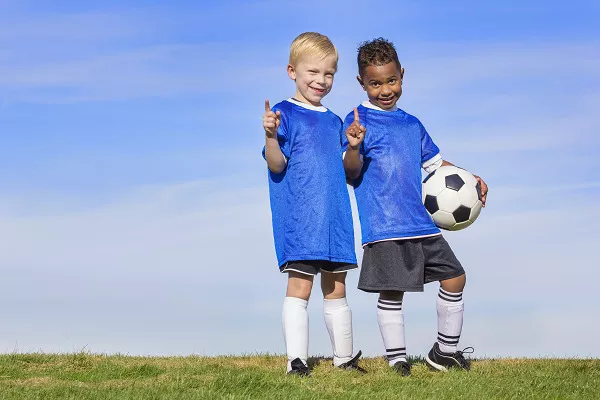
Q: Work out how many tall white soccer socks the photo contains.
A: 4